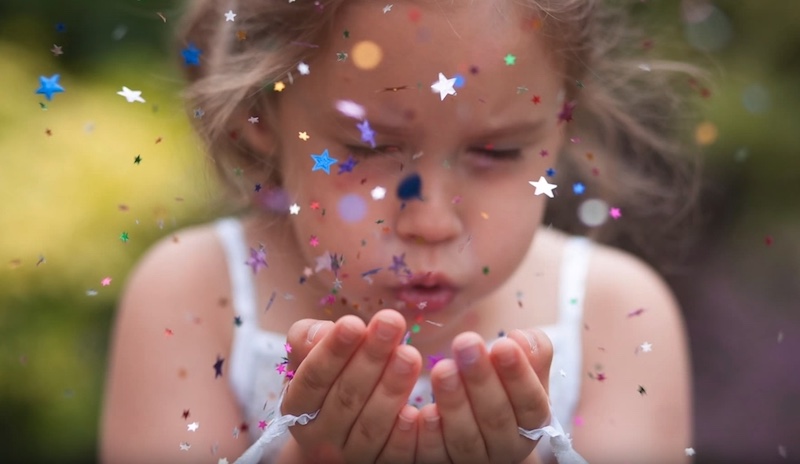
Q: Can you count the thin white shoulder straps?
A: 2